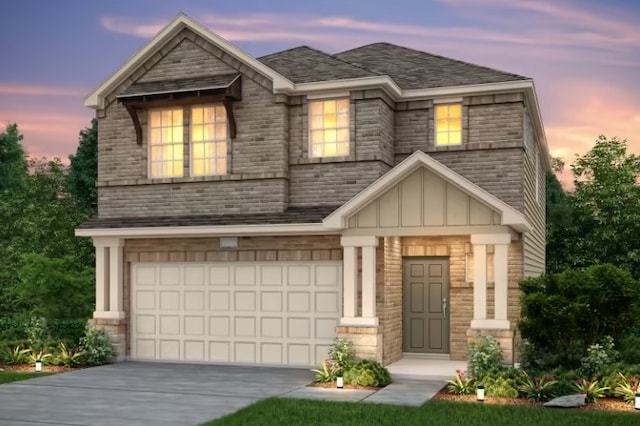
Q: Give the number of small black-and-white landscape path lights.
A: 4